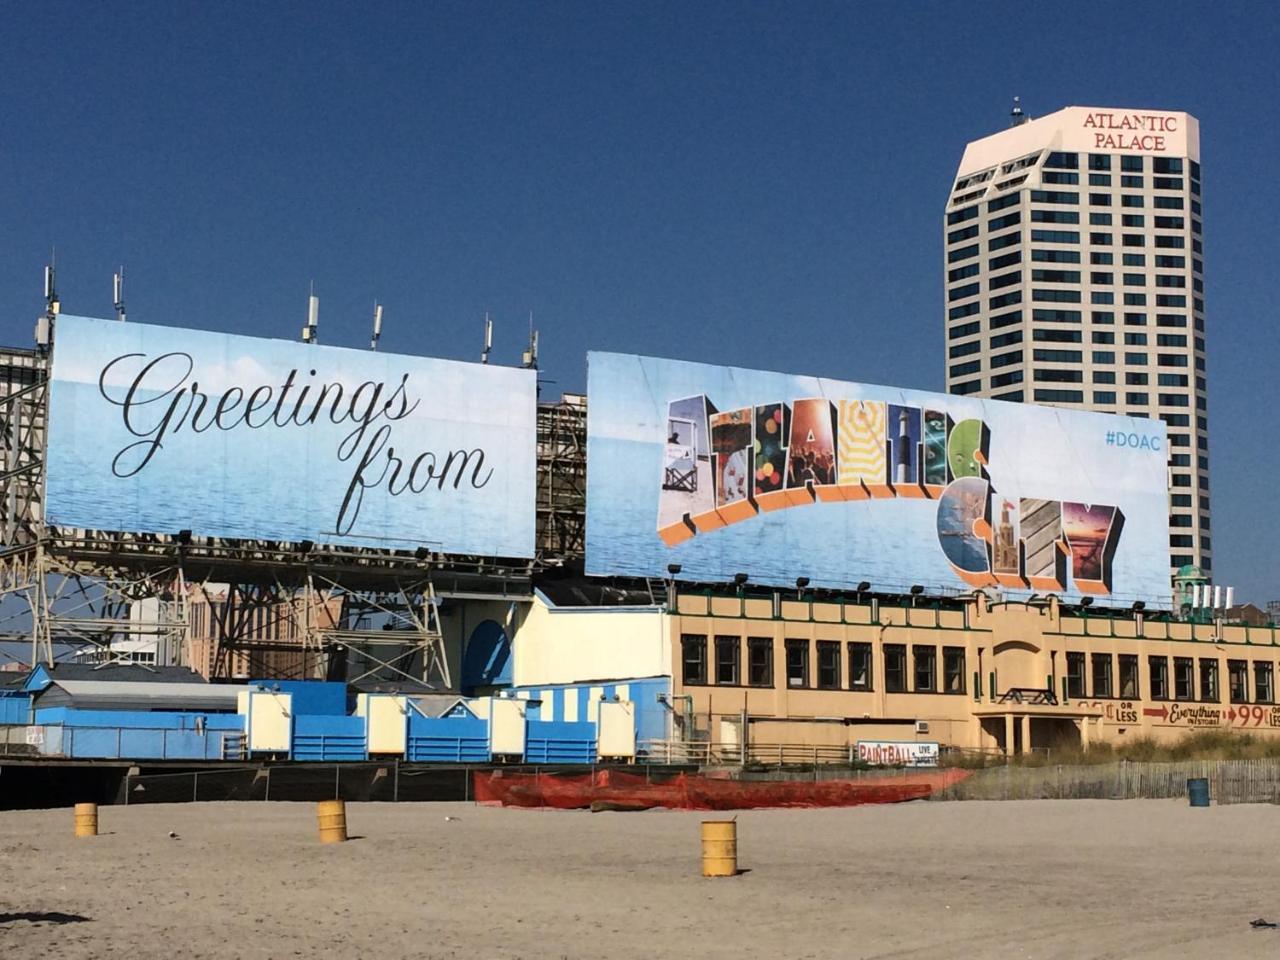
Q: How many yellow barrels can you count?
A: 3